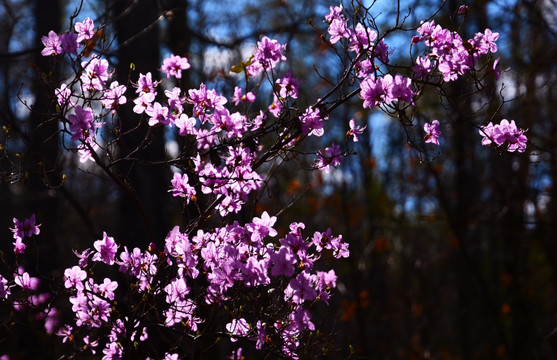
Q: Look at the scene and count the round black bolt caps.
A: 0